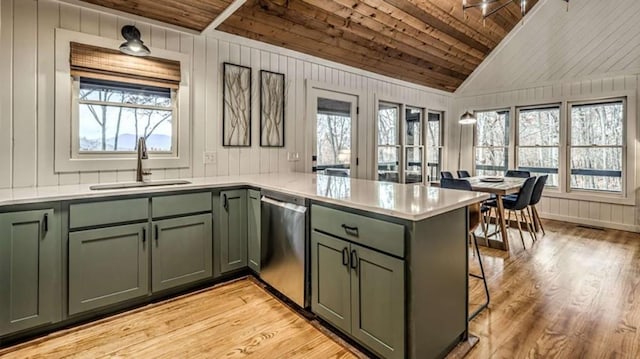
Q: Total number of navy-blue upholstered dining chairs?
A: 6